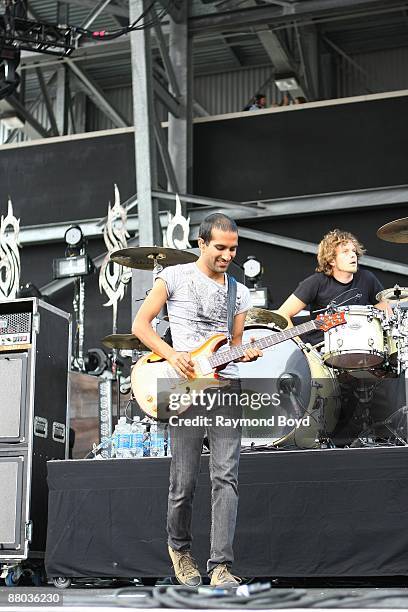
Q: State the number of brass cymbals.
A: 5